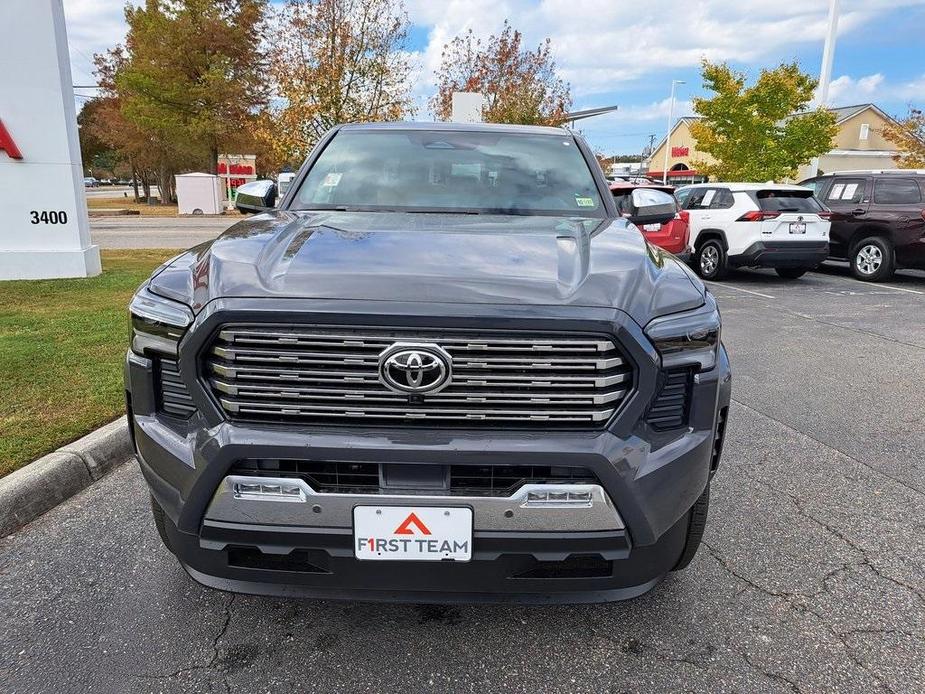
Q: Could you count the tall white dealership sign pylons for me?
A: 1